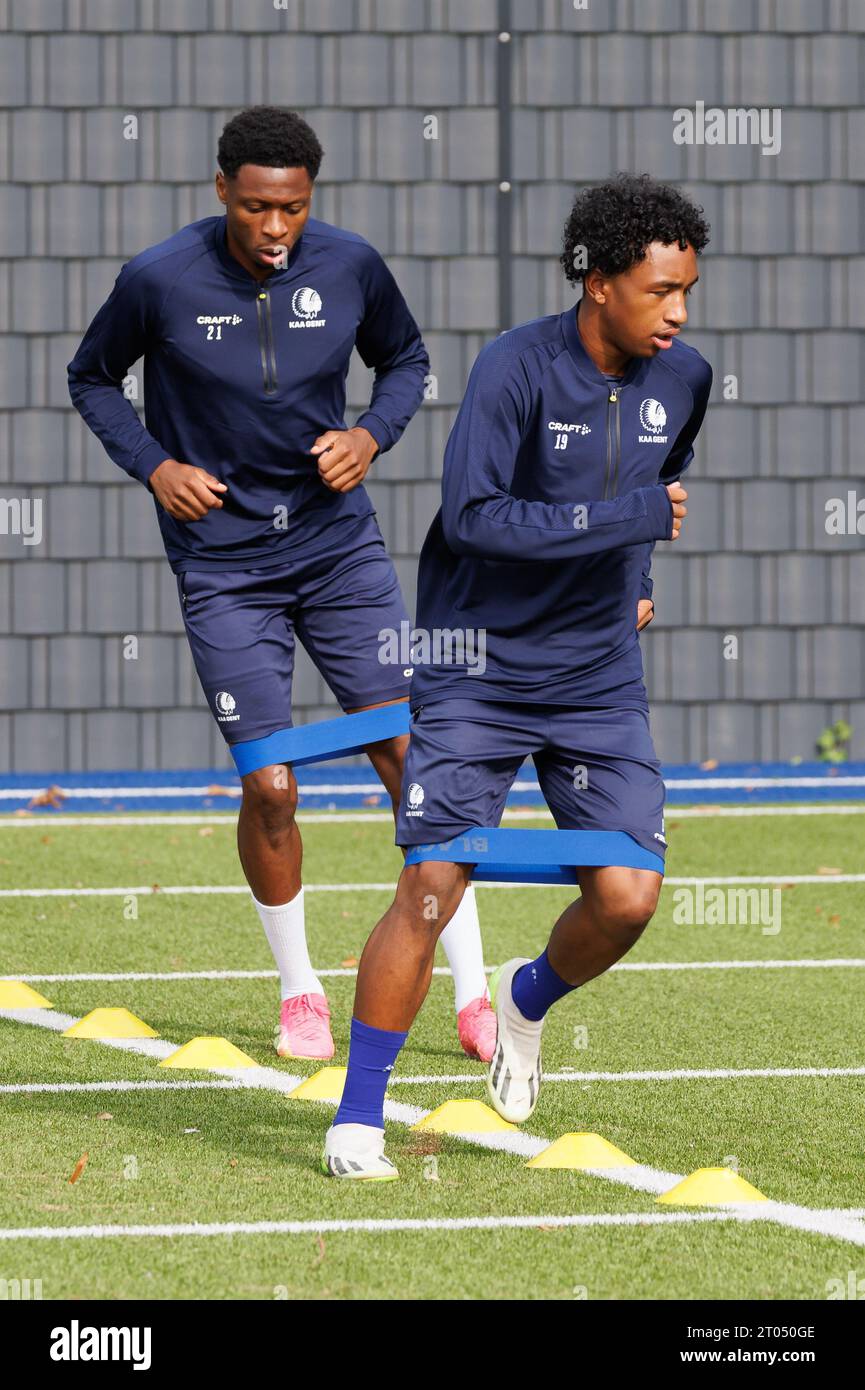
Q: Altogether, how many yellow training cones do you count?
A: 7